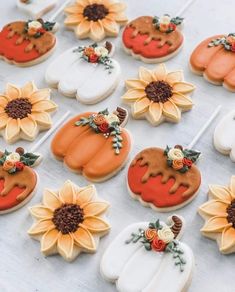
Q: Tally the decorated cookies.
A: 14